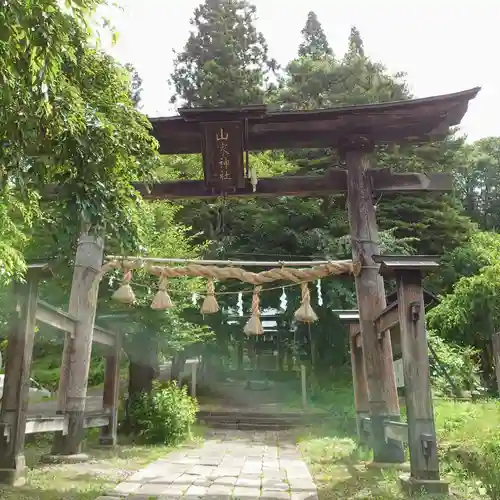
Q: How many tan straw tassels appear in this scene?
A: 5